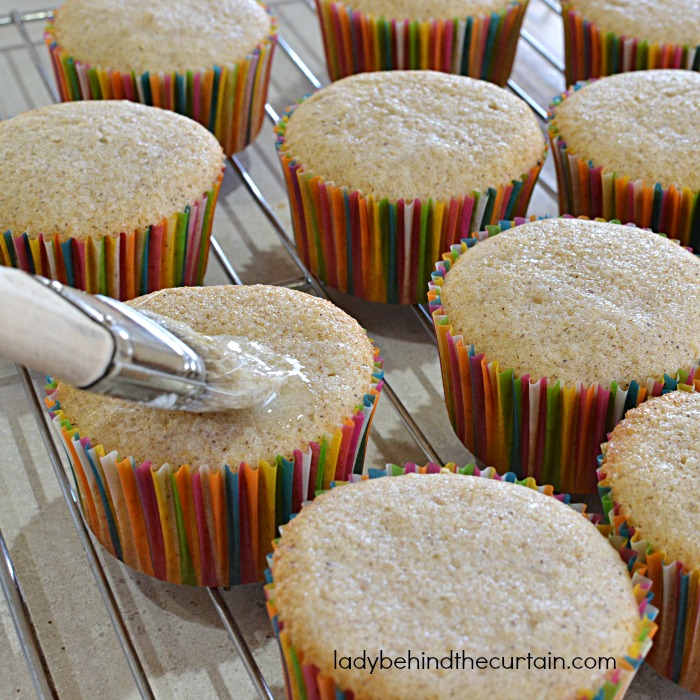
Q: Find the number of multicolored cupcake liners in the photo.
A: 10